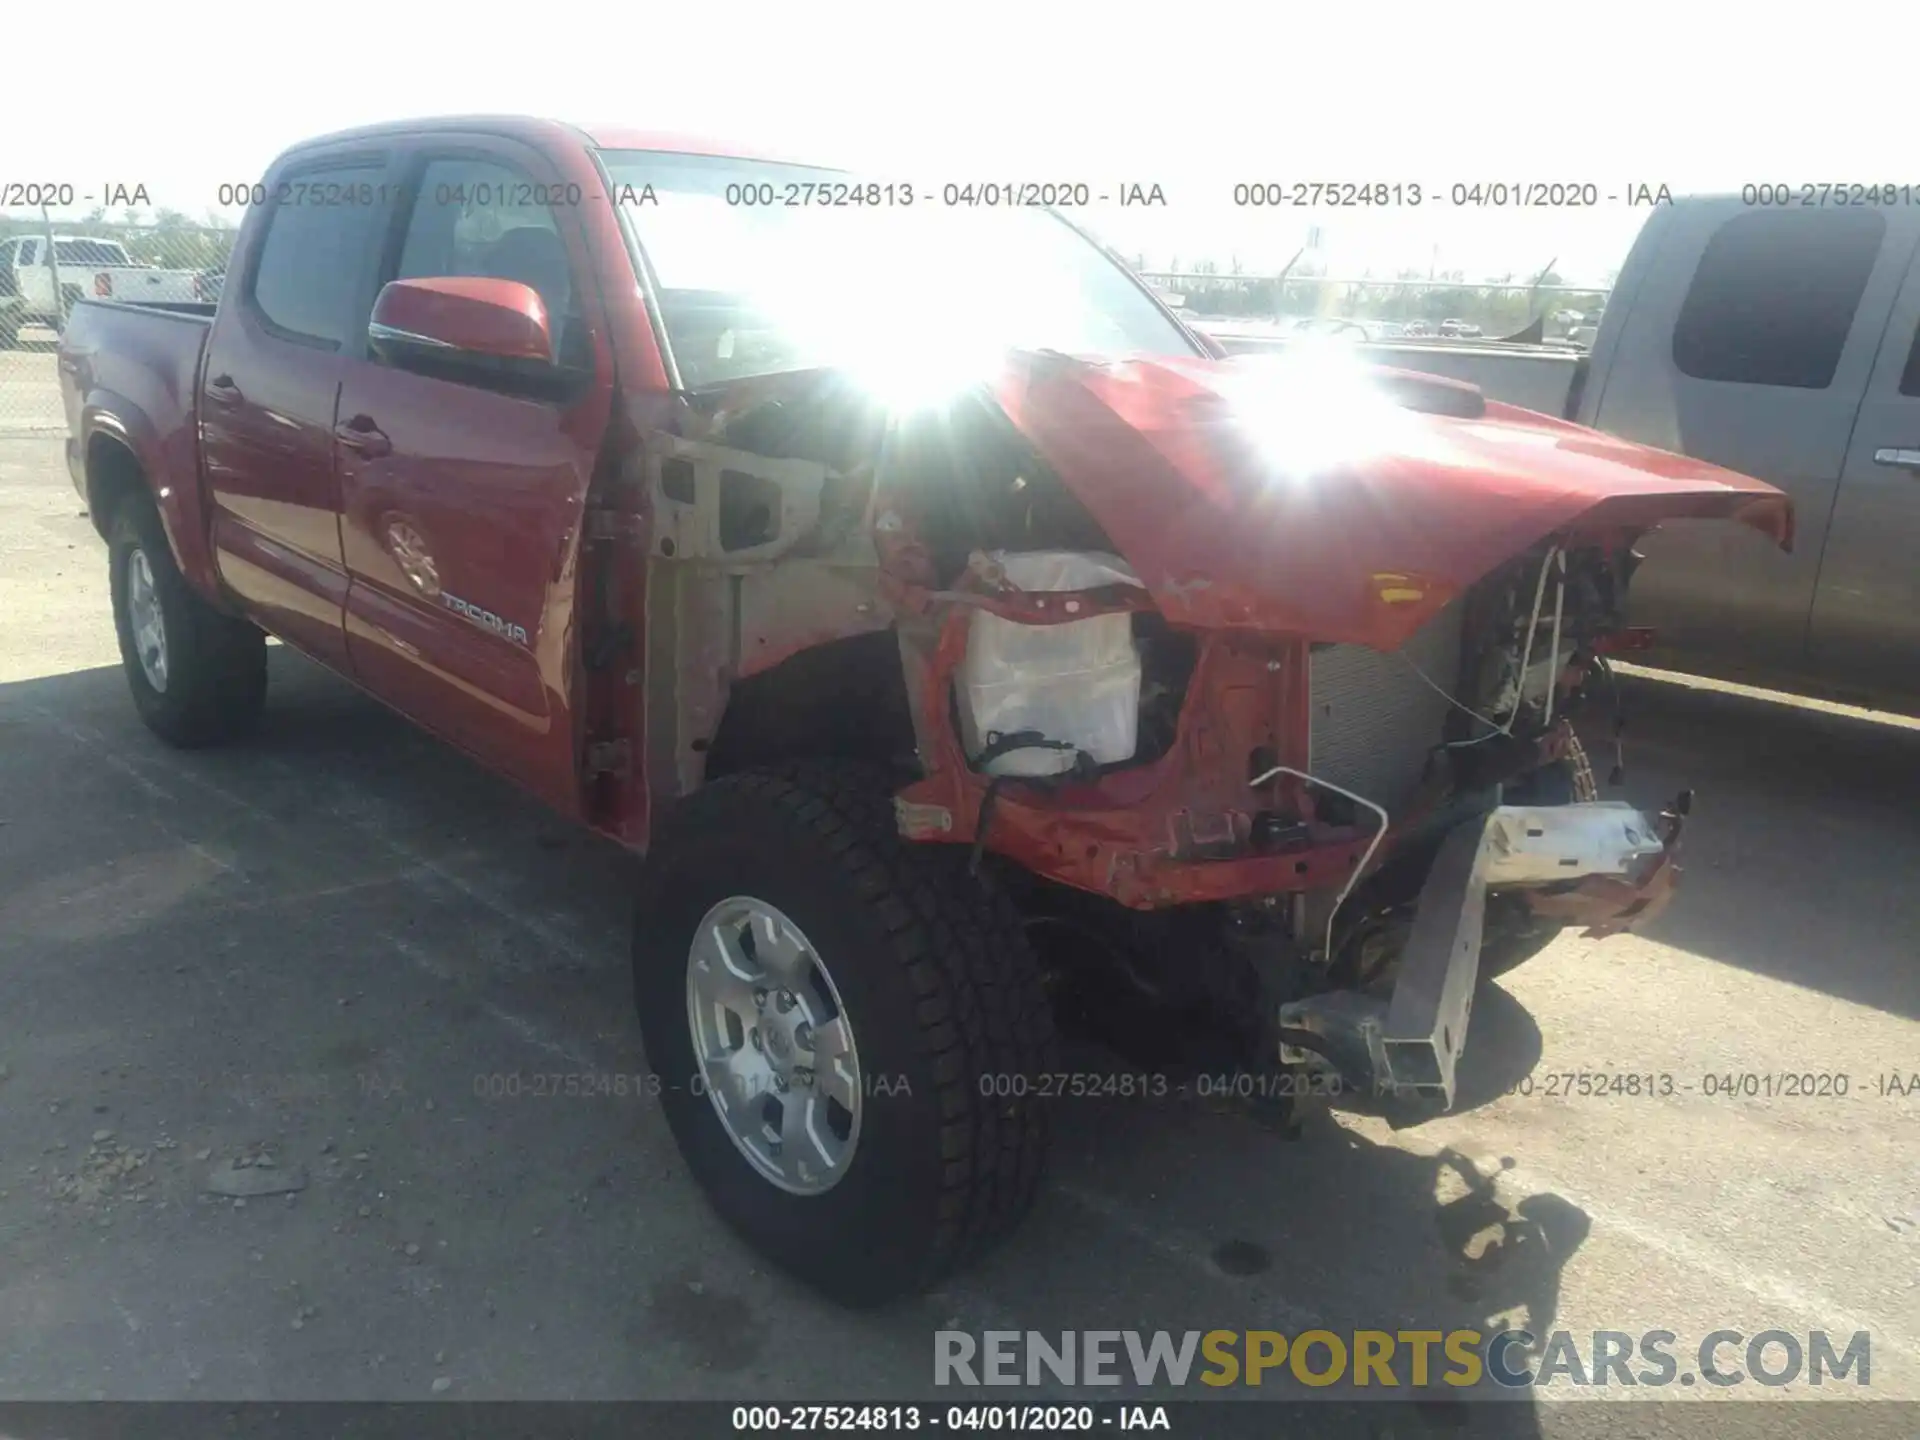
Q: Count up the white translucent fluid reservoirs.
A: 1